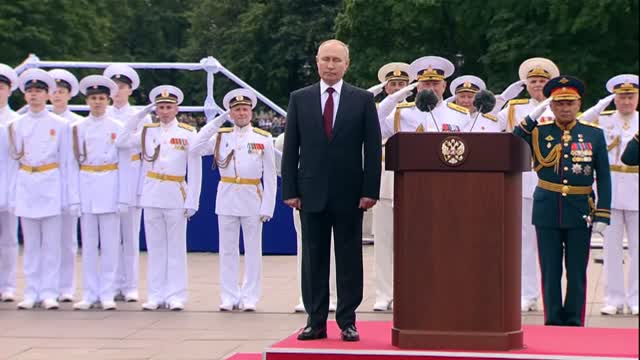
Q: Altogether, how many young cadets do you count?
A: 5